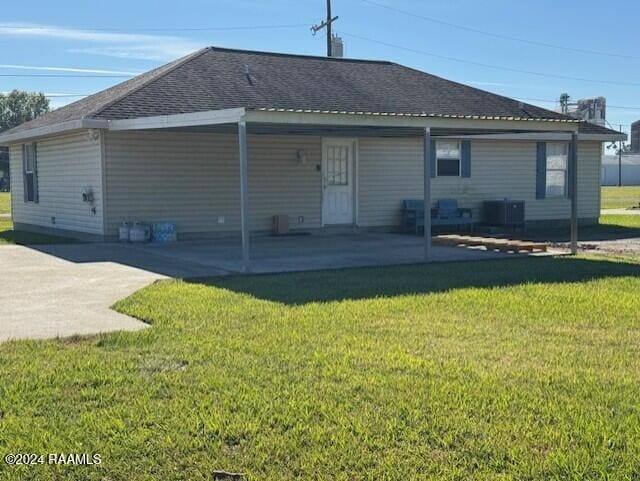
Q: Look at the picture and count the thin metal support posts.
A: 3